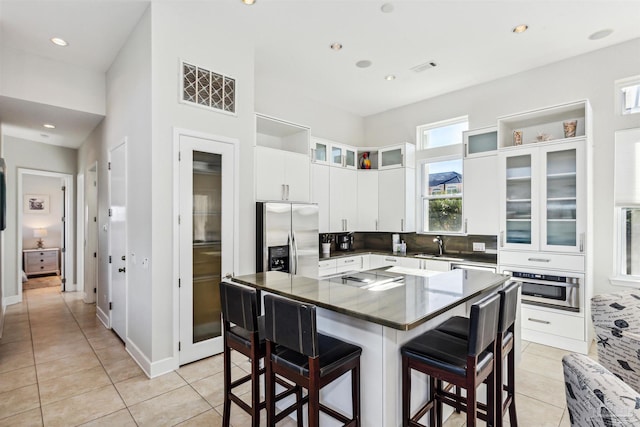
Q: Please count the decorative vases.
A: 3